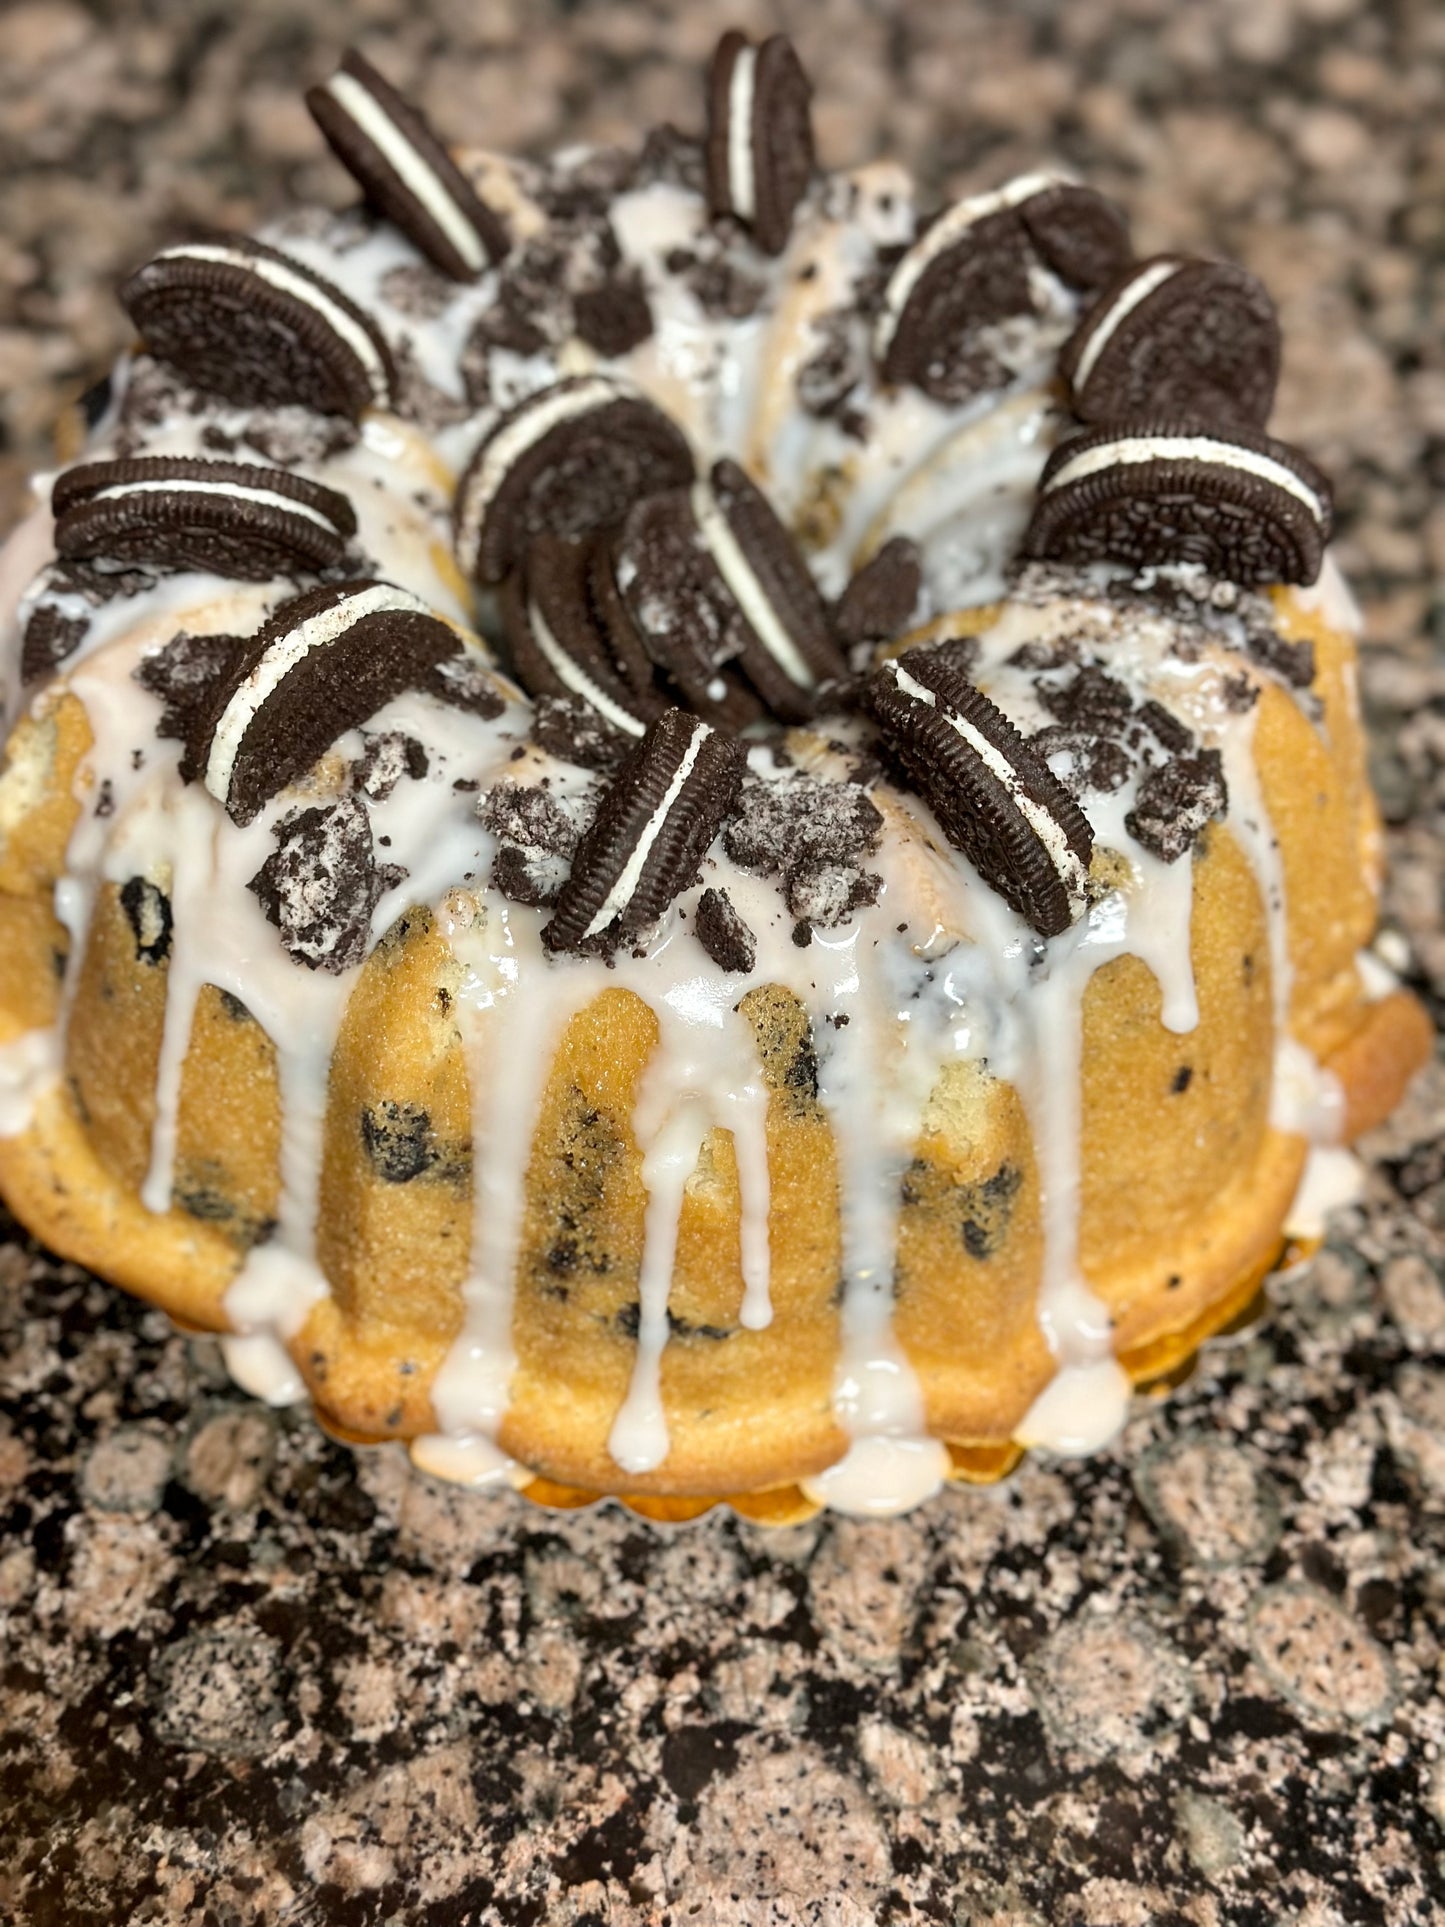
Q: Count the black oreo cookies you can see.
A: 13